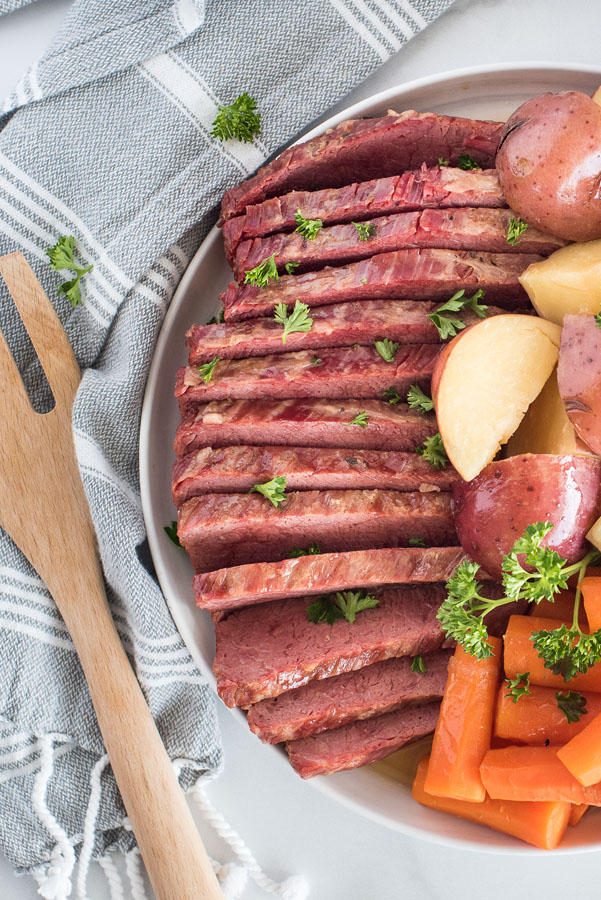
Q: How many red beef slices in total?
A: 13